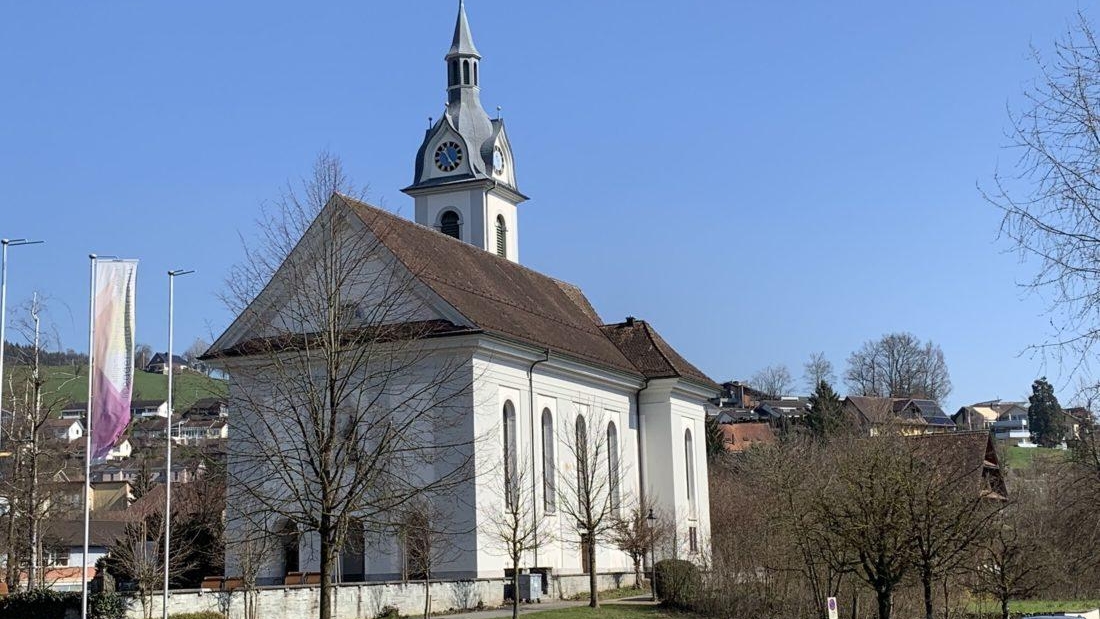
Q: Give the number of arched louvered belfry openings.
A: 2